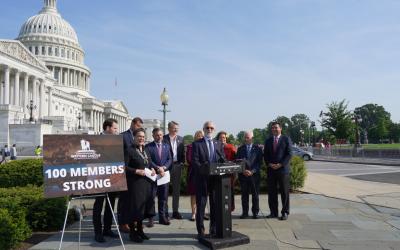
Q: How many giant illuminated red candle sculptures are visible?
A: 0